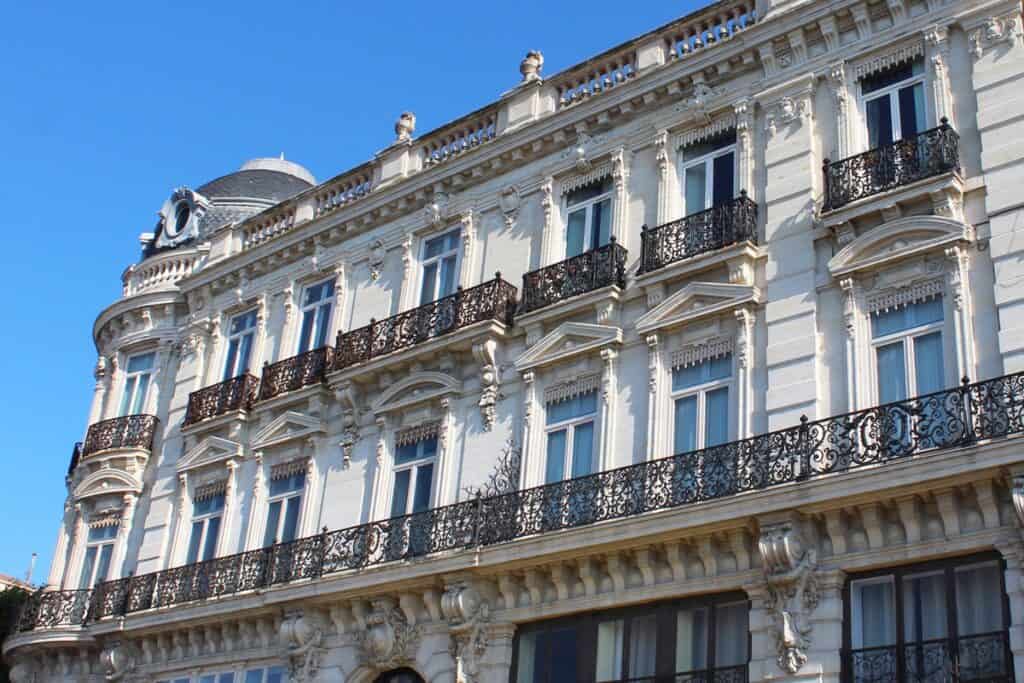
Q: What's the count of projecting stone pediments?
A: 7